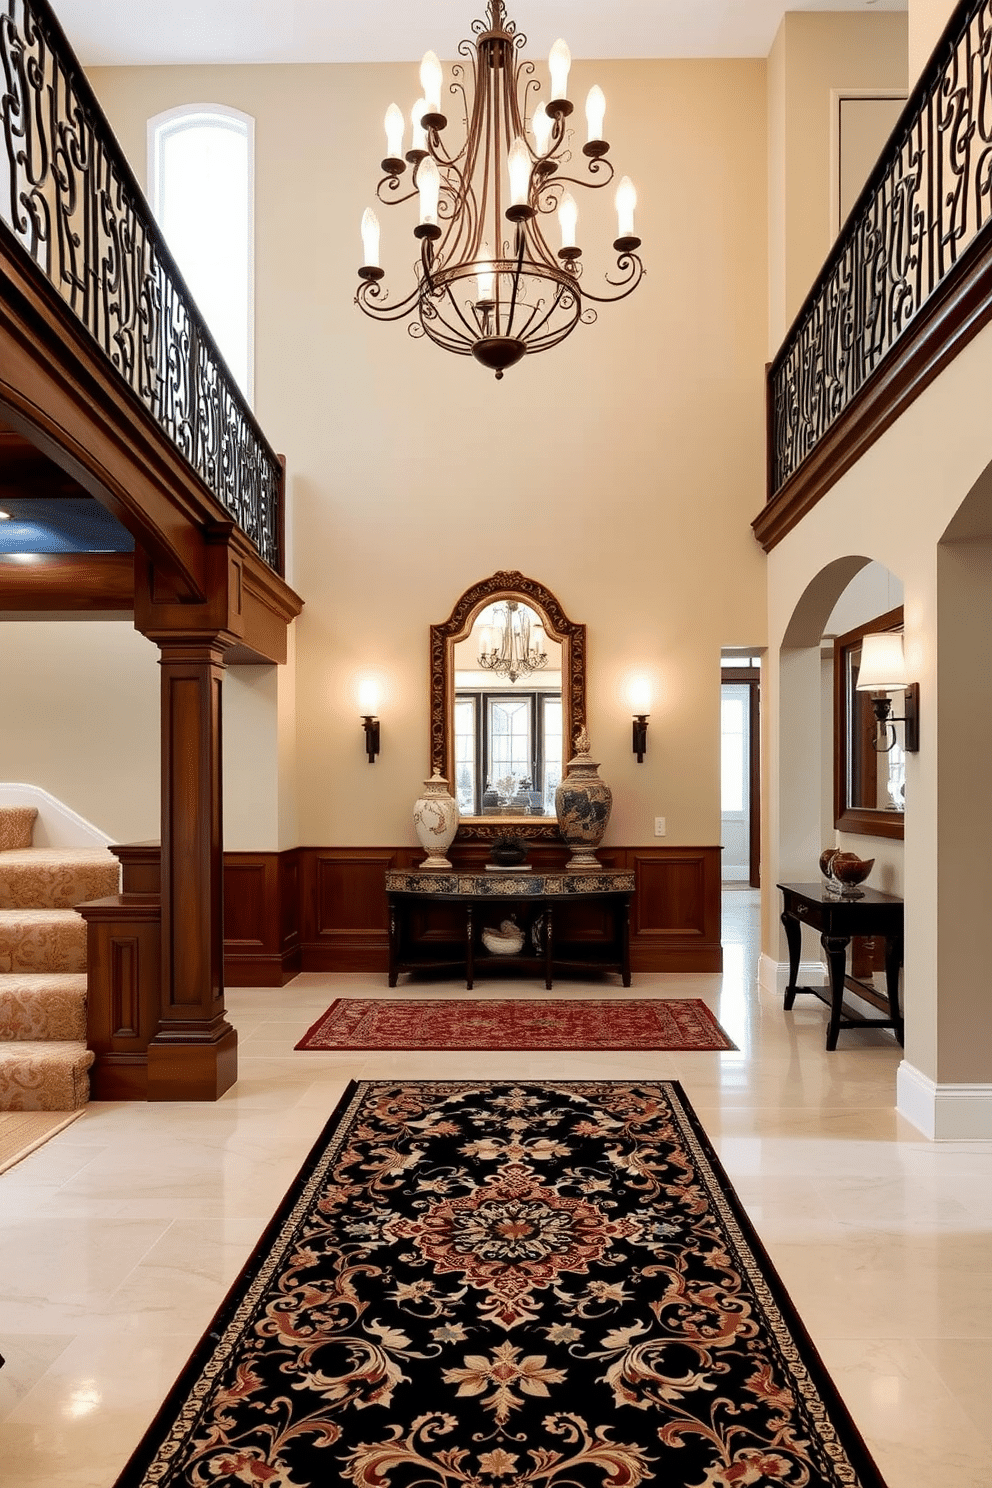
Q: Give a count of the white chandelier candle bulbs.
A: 12